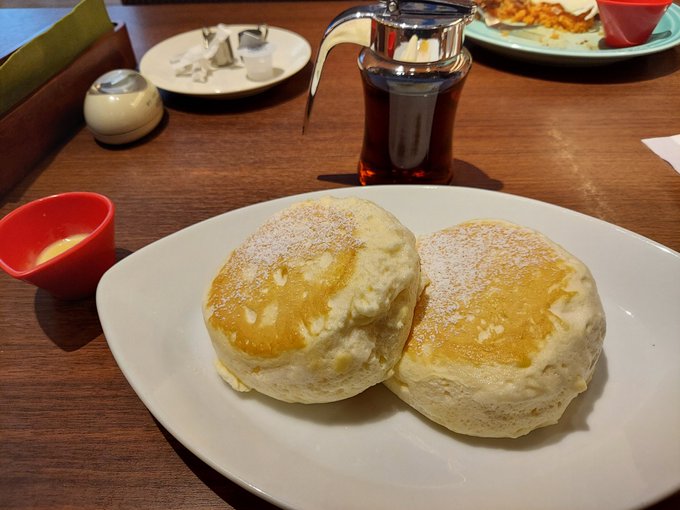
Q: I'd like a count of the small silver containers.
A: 2